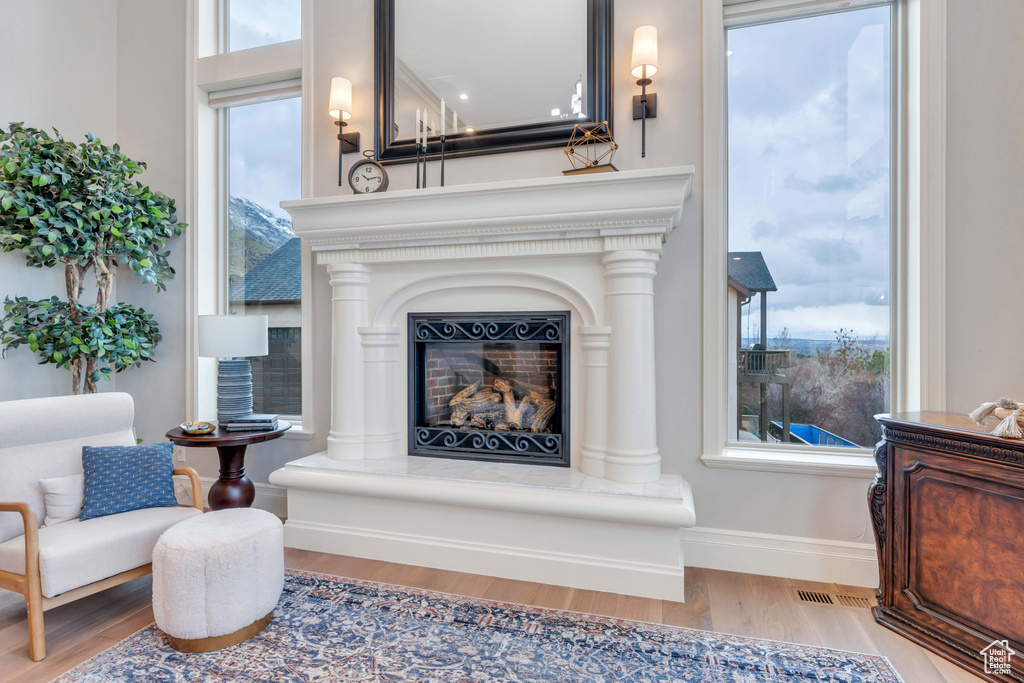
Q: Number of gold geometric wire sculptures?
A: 1